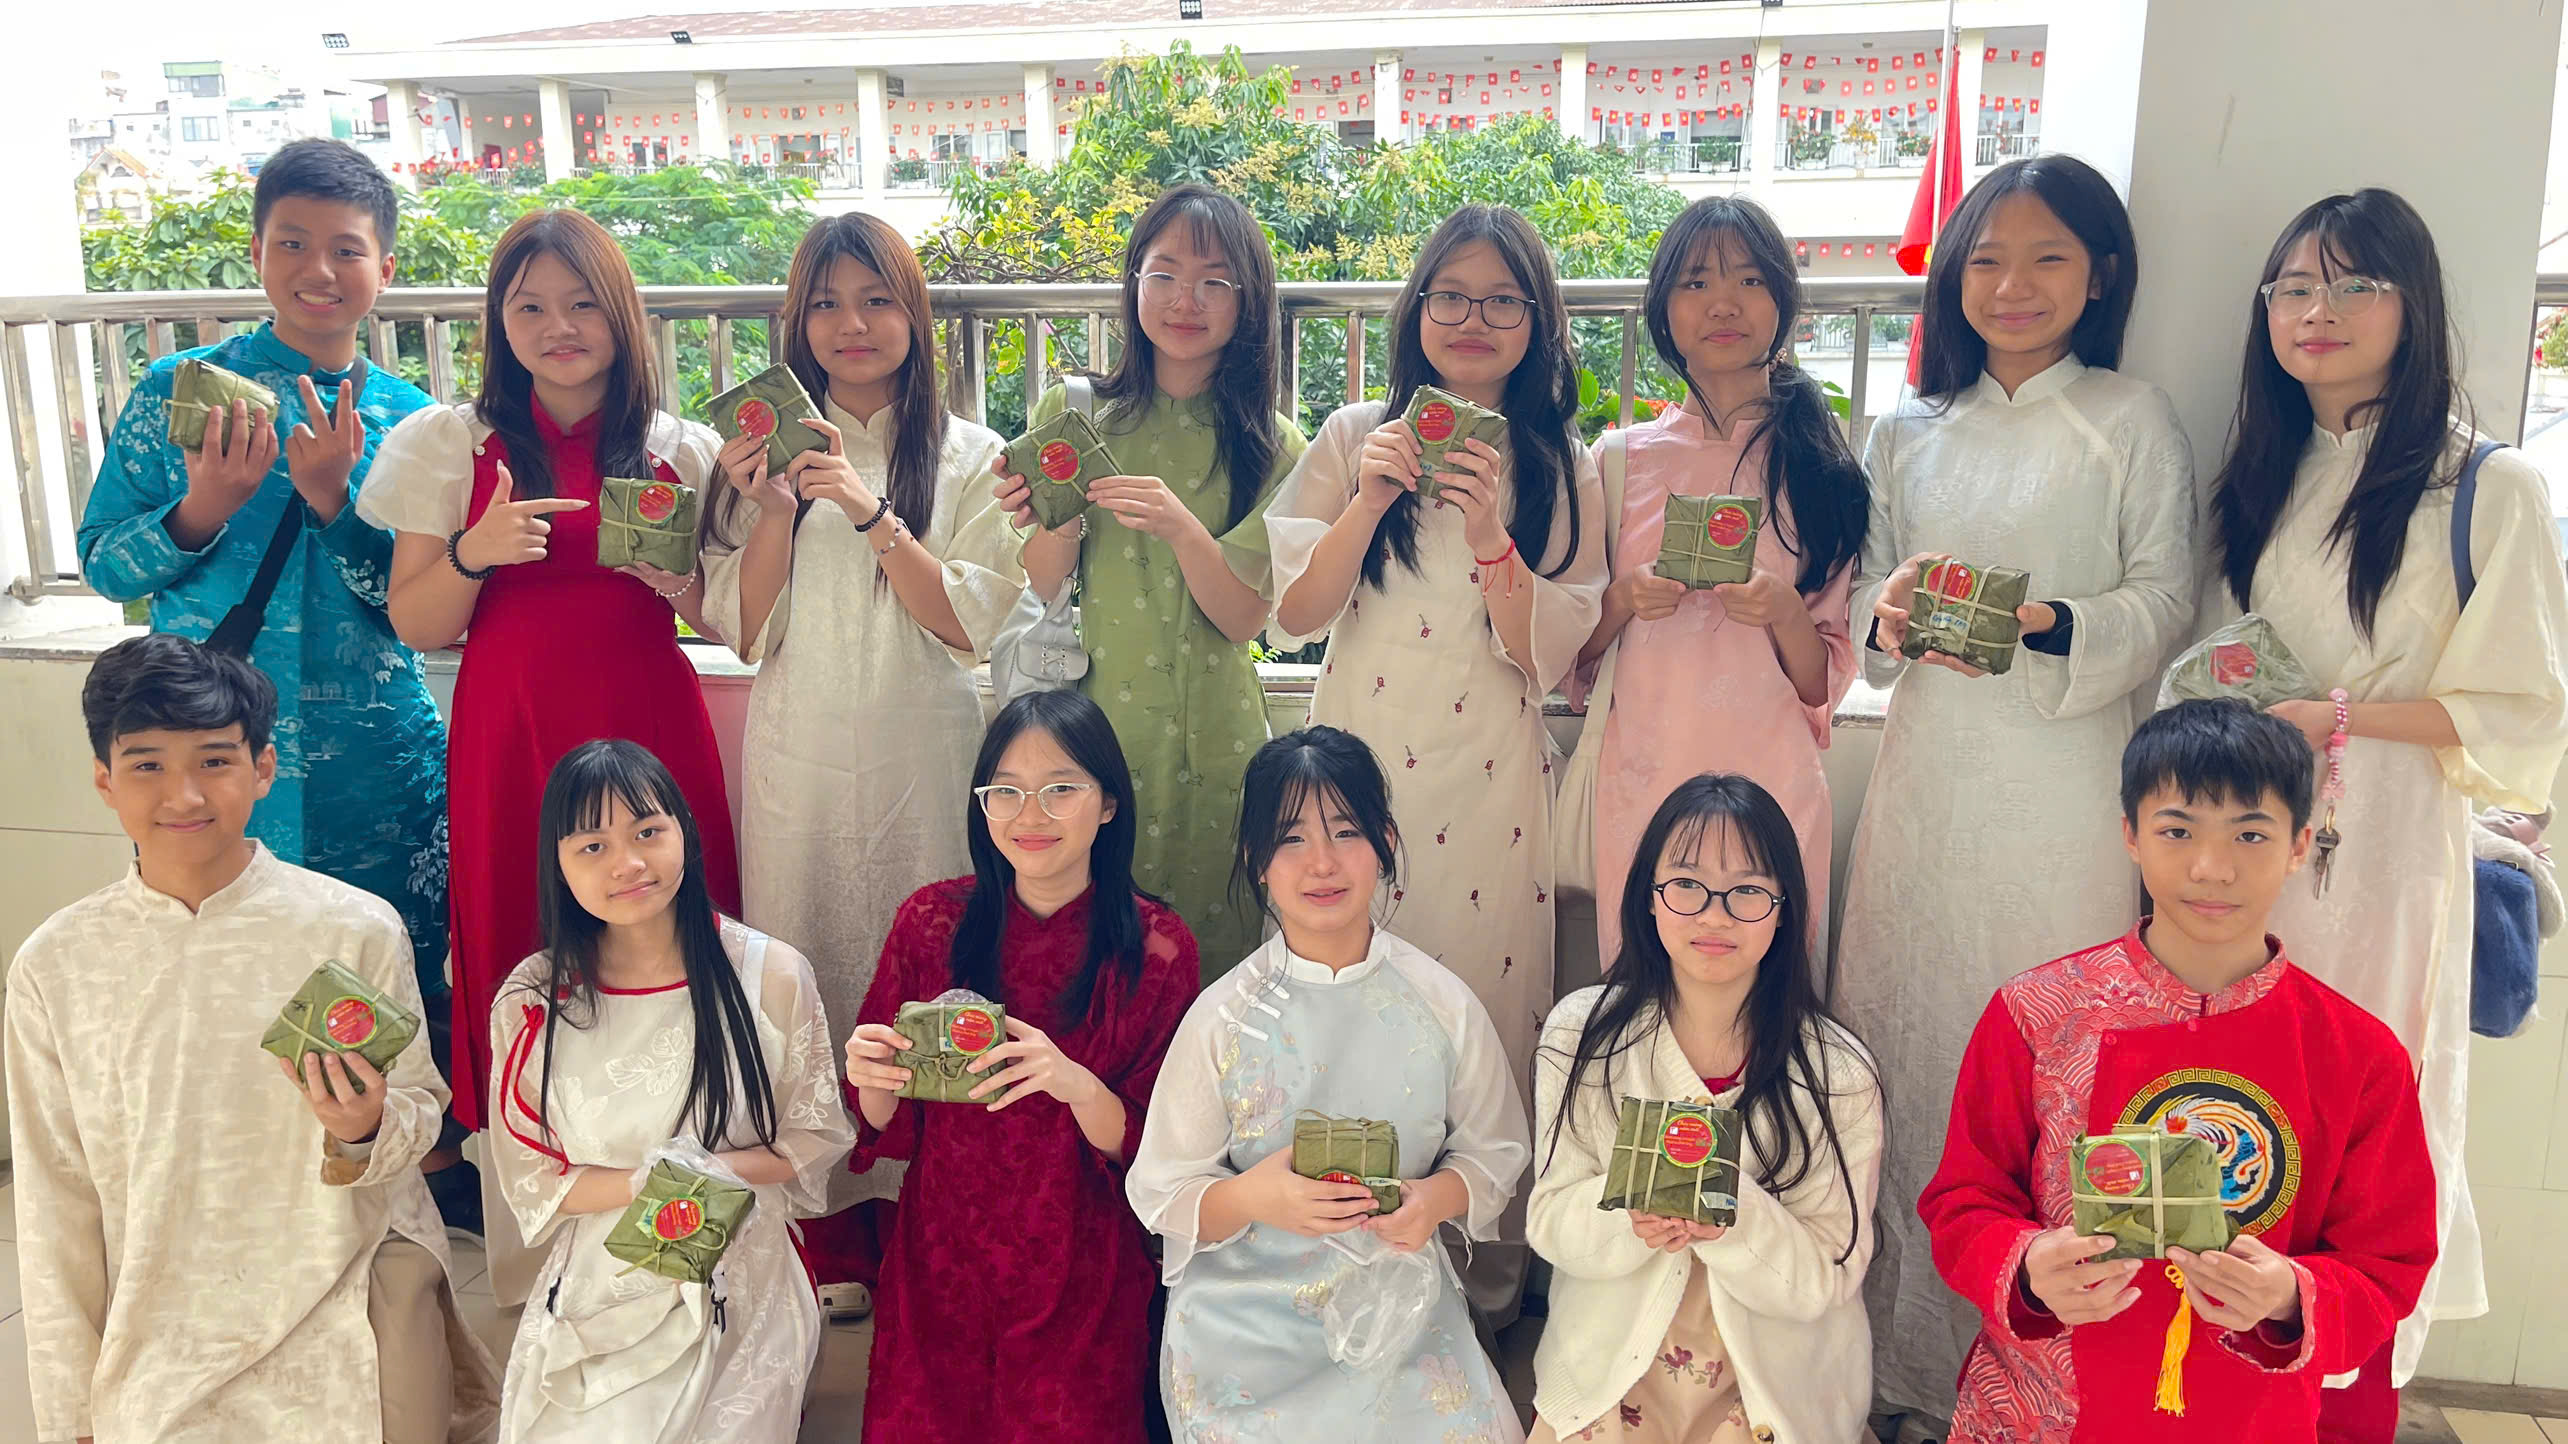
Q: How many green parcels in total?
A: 14